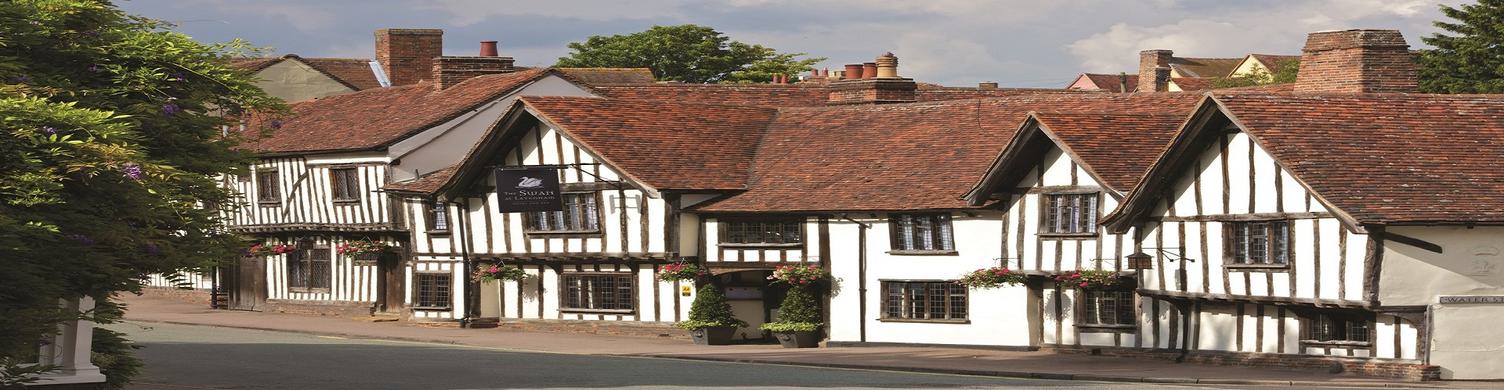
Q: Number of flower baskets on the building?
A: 7